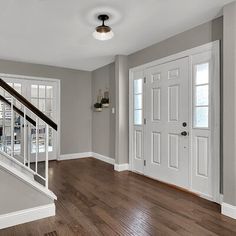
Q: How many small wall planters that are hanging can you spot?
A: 2